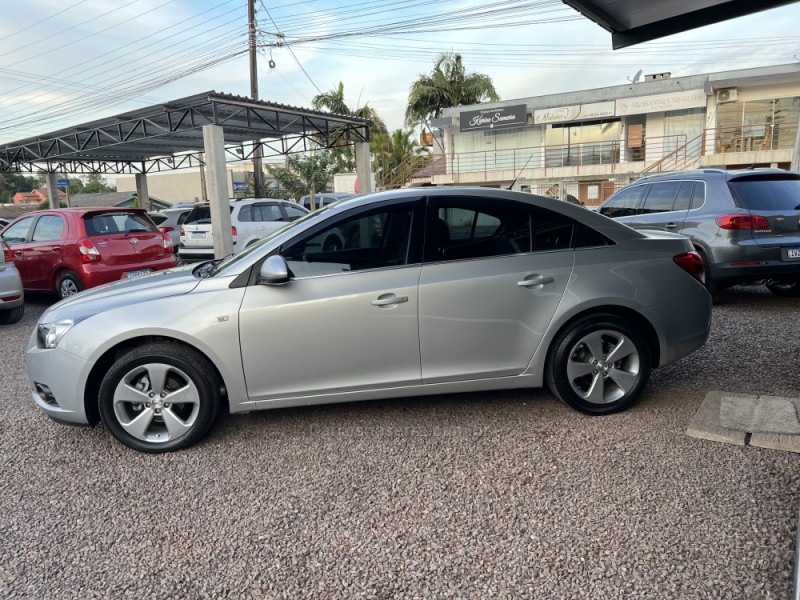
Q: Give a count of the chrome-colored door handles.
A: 2